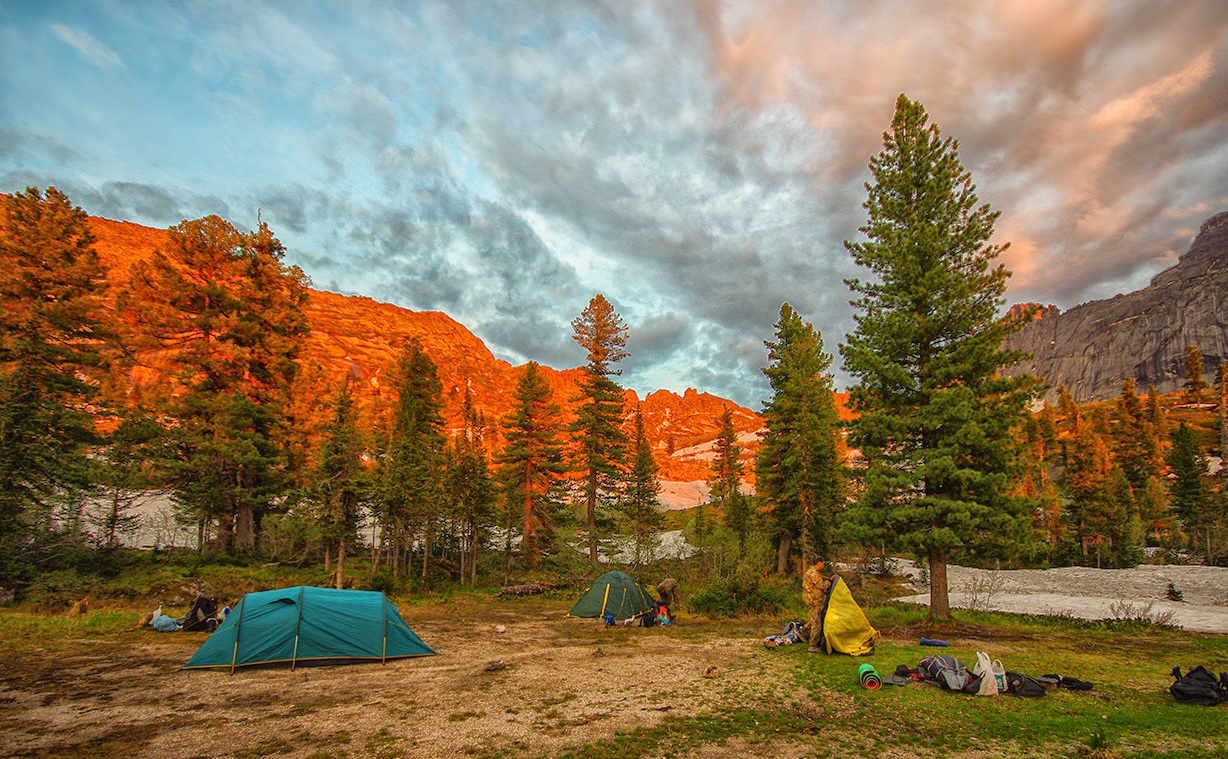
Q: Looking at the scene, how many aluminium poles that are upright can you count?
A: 3